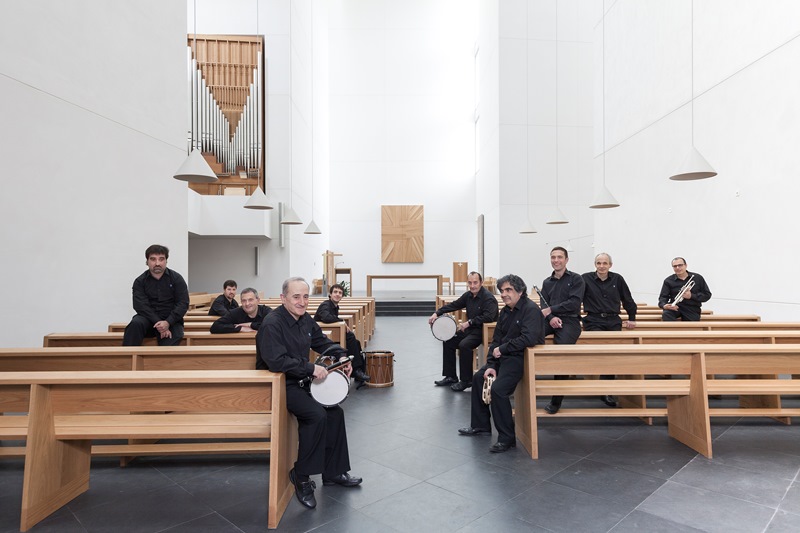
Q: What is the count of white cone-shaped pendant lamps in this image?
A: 8